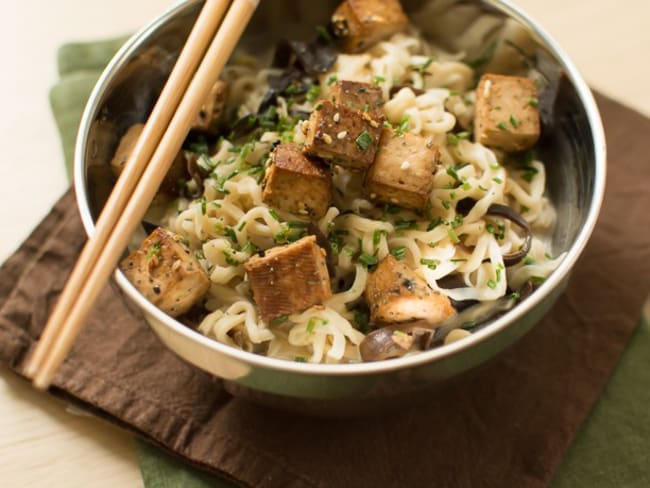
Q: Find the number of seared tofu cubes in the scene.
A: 11